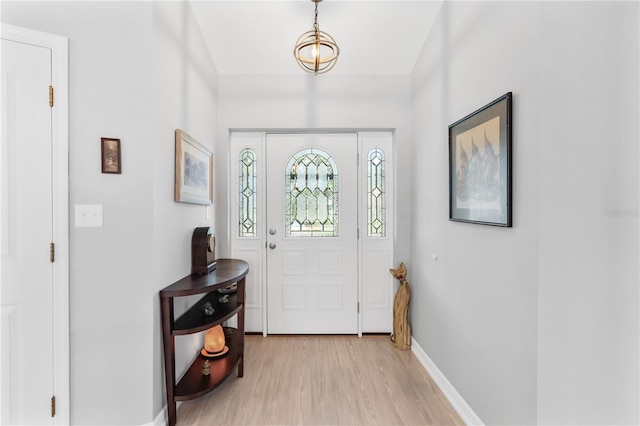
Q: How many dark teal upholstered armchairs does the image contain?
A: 0